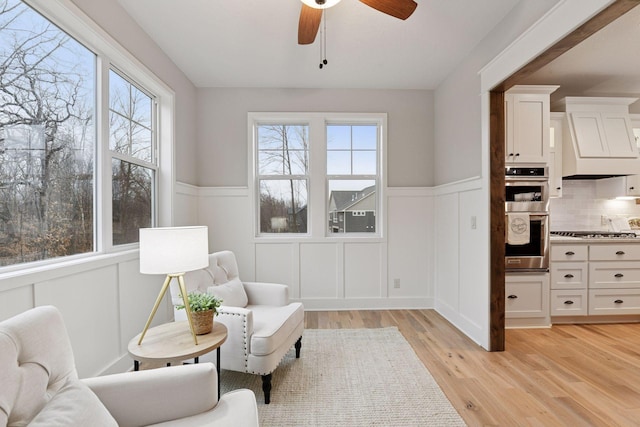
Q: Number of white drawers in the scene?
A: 7